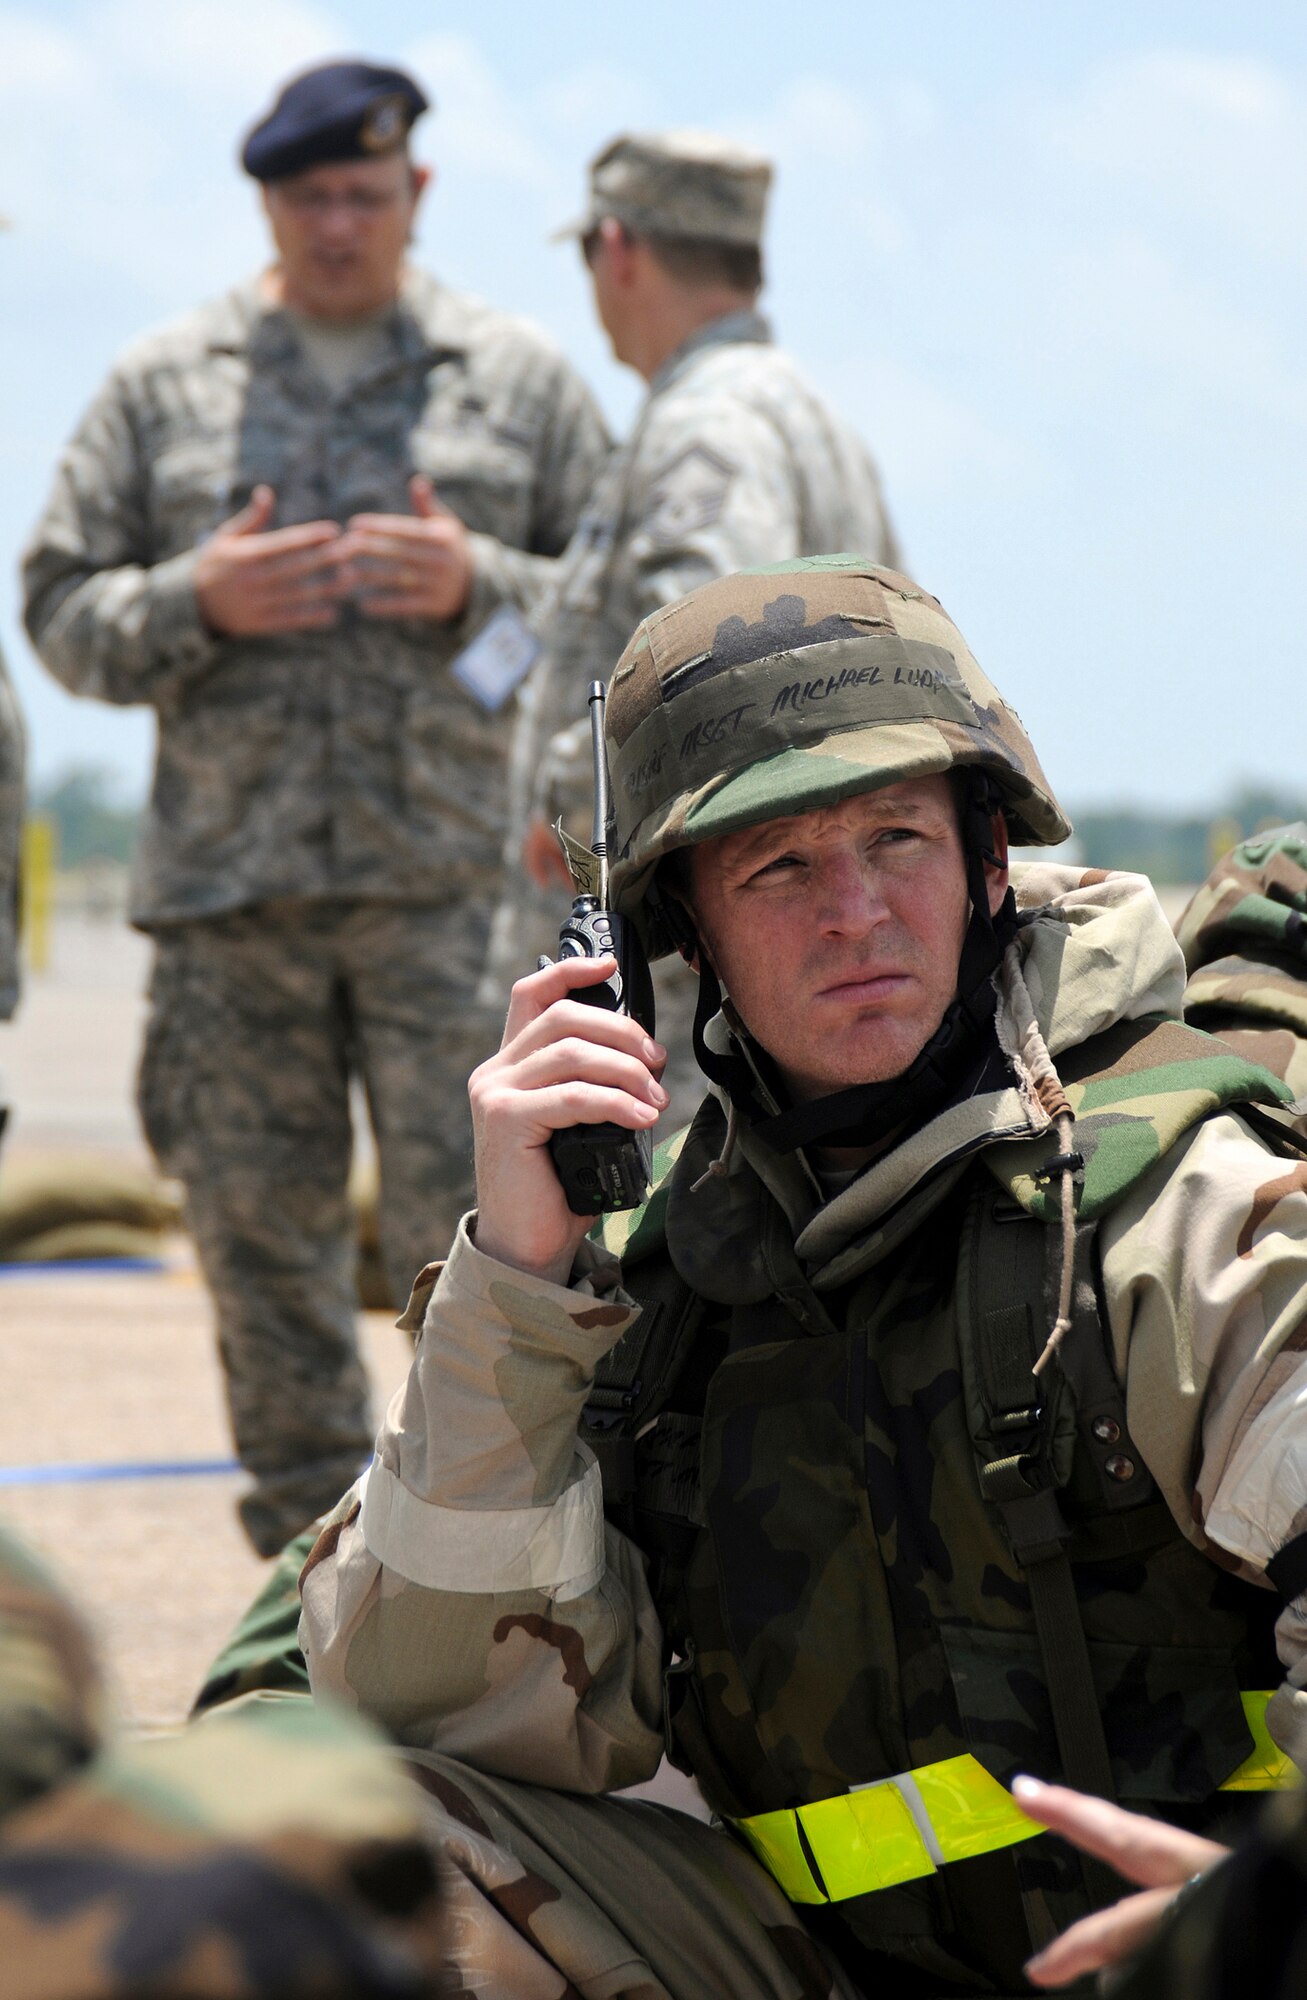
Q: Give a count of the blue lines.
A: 2